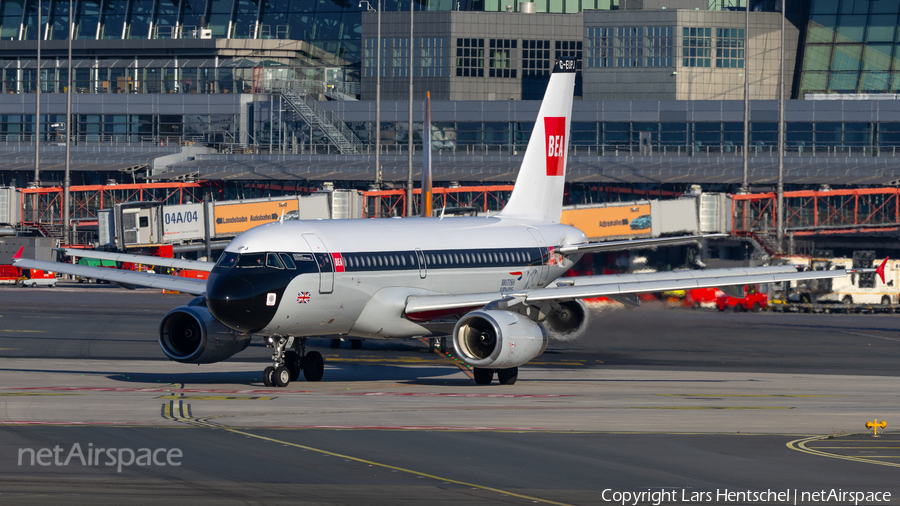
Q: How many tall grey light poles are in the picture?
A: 6